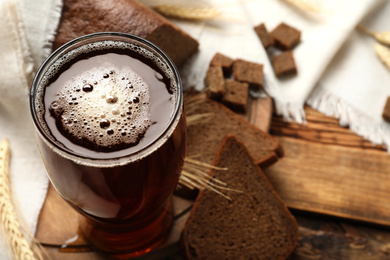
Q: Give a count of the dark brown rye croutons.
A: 8